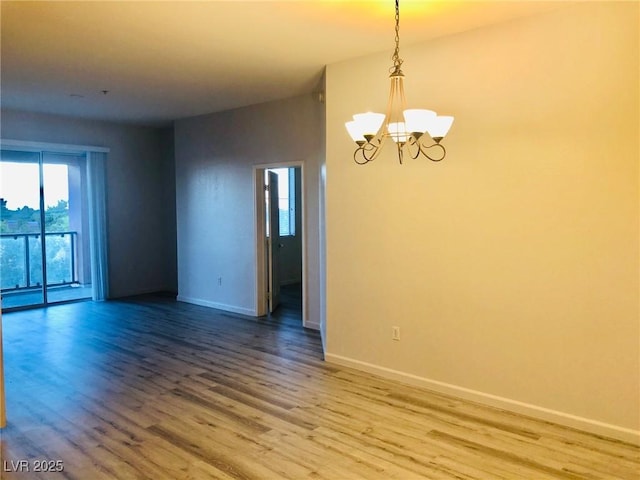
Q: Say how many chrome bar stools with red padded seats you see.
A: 0